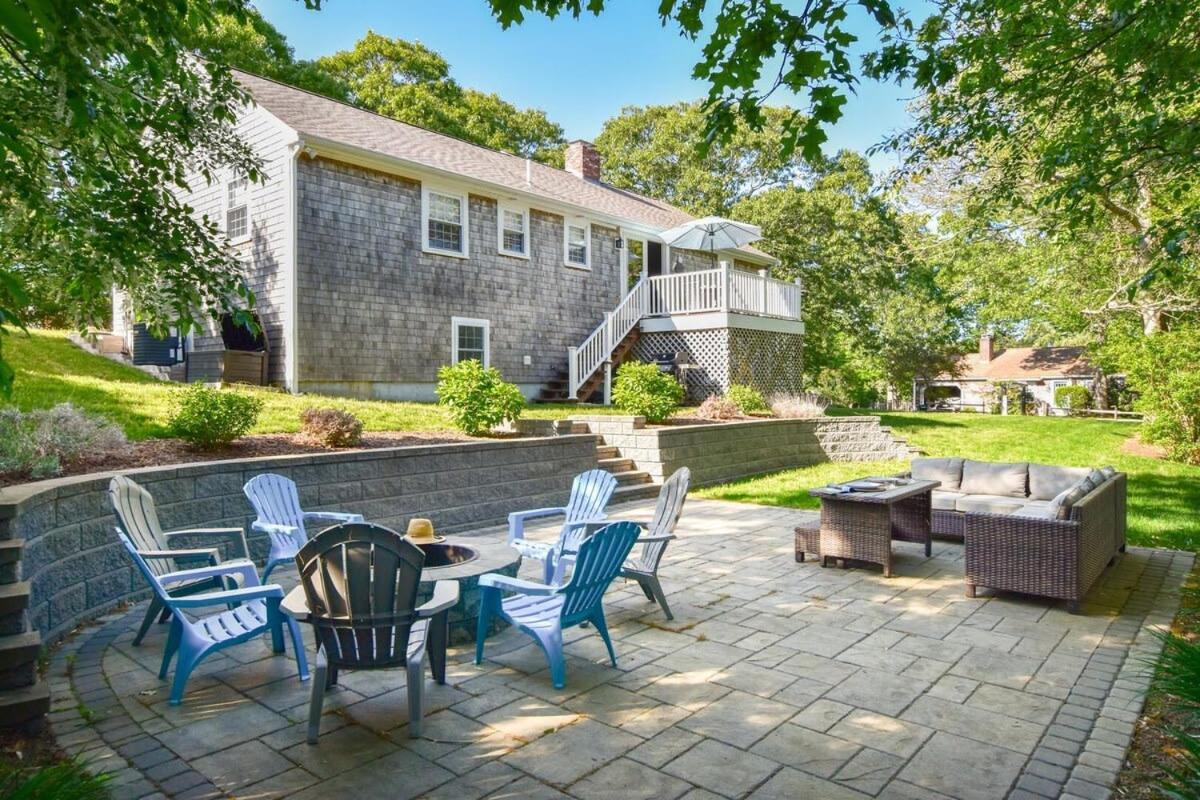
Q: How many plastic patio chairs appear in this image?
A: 7